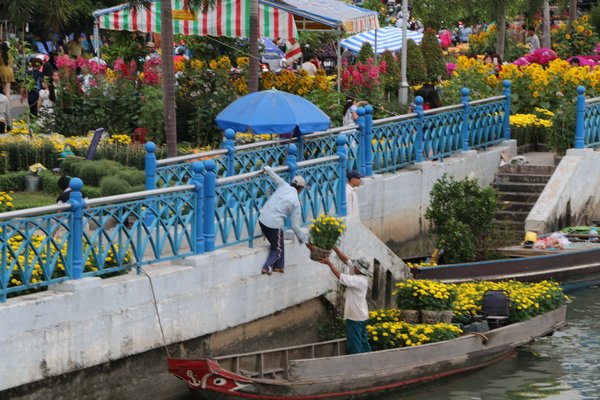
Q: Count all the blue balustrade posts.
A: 14